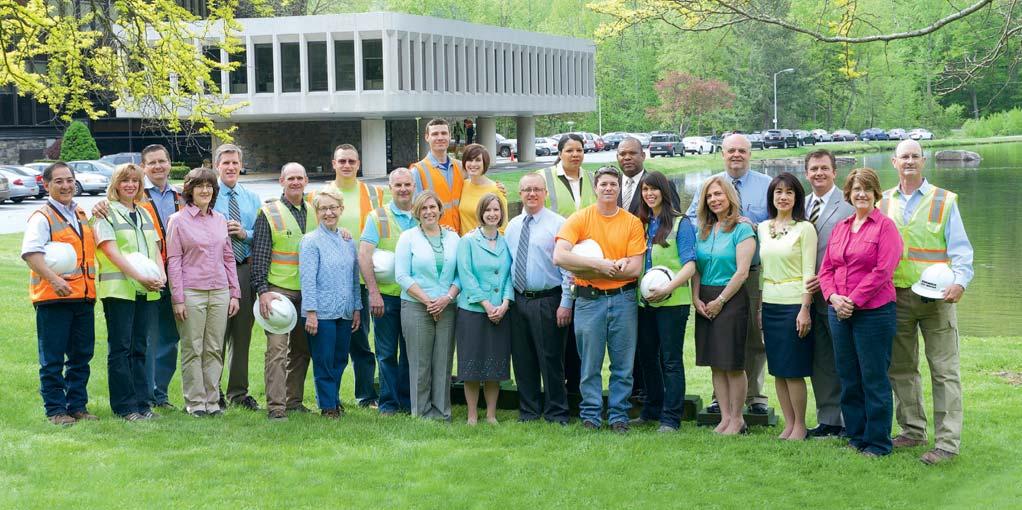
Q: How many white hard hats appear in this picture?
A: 7